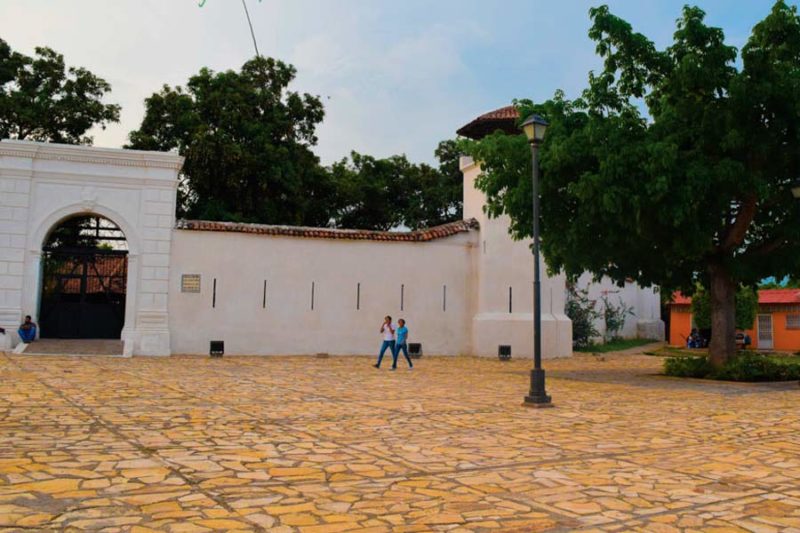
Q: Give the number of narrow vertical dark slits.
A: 7